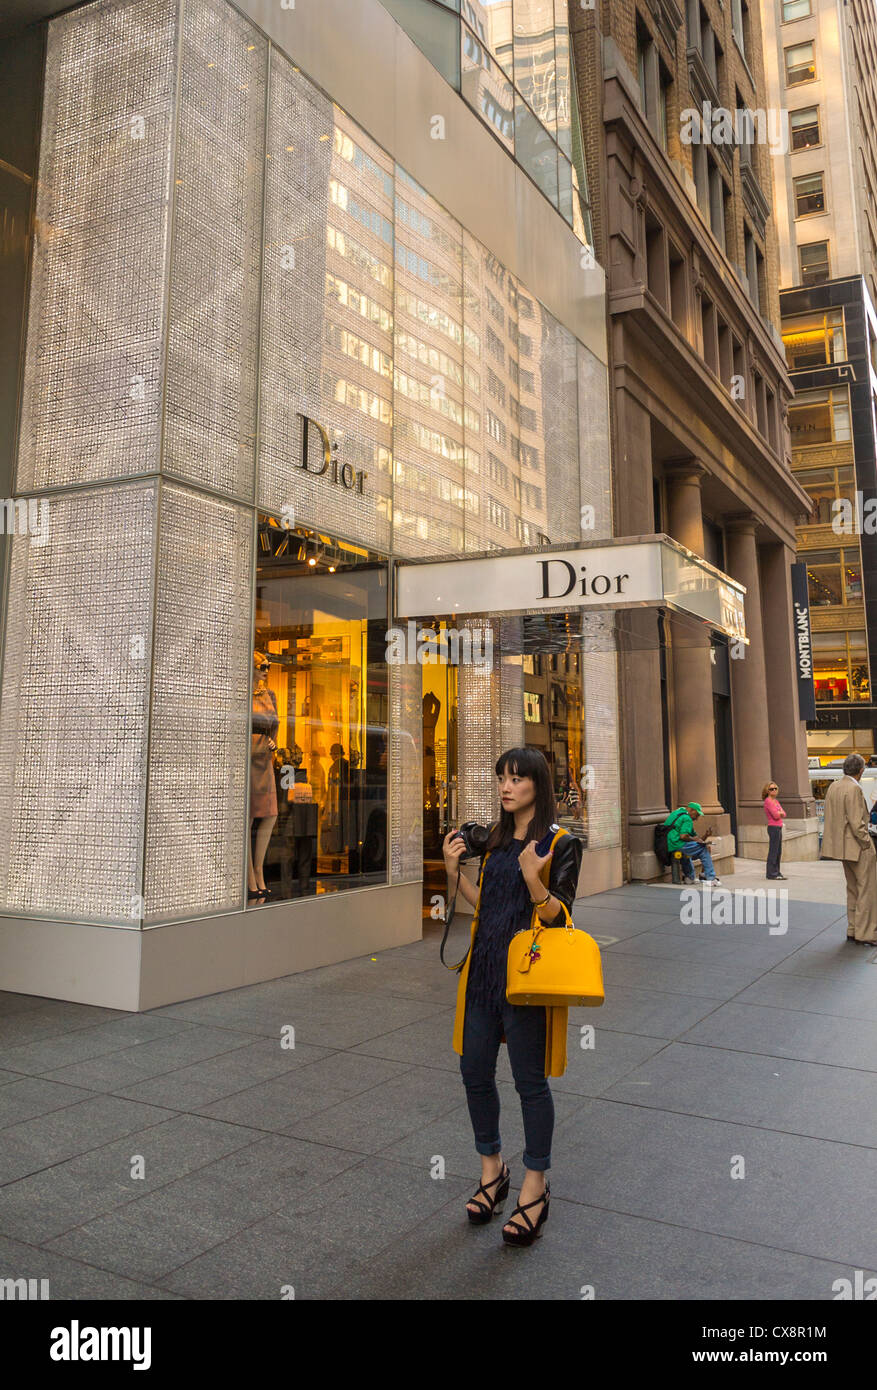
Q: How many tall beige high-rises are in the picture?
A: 1